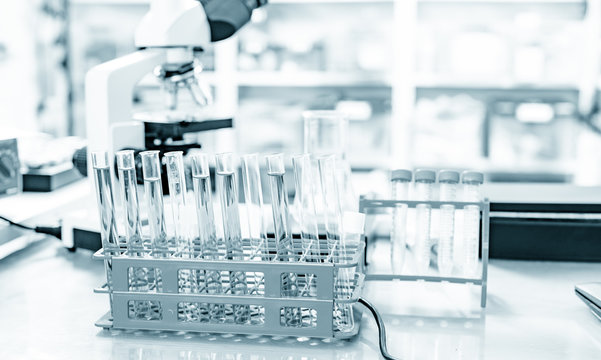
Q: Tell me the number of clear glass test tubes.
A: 10